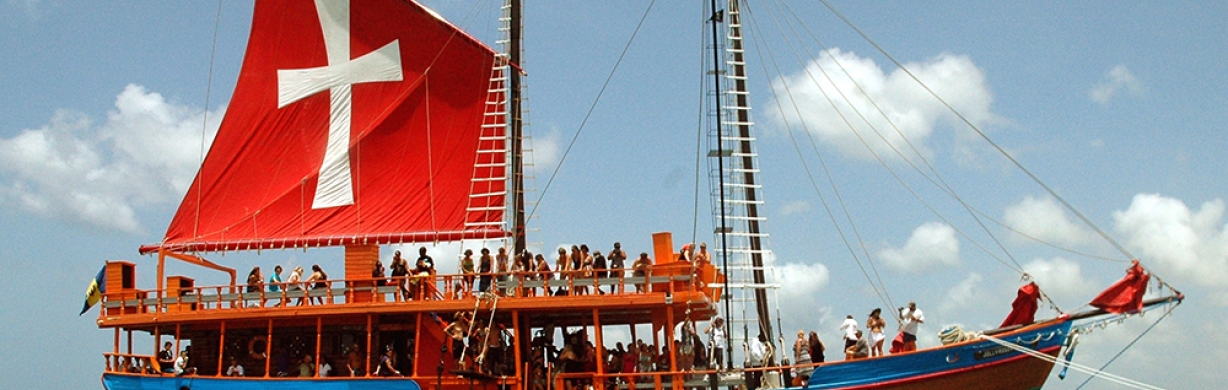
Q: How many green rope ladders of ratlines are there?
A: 0